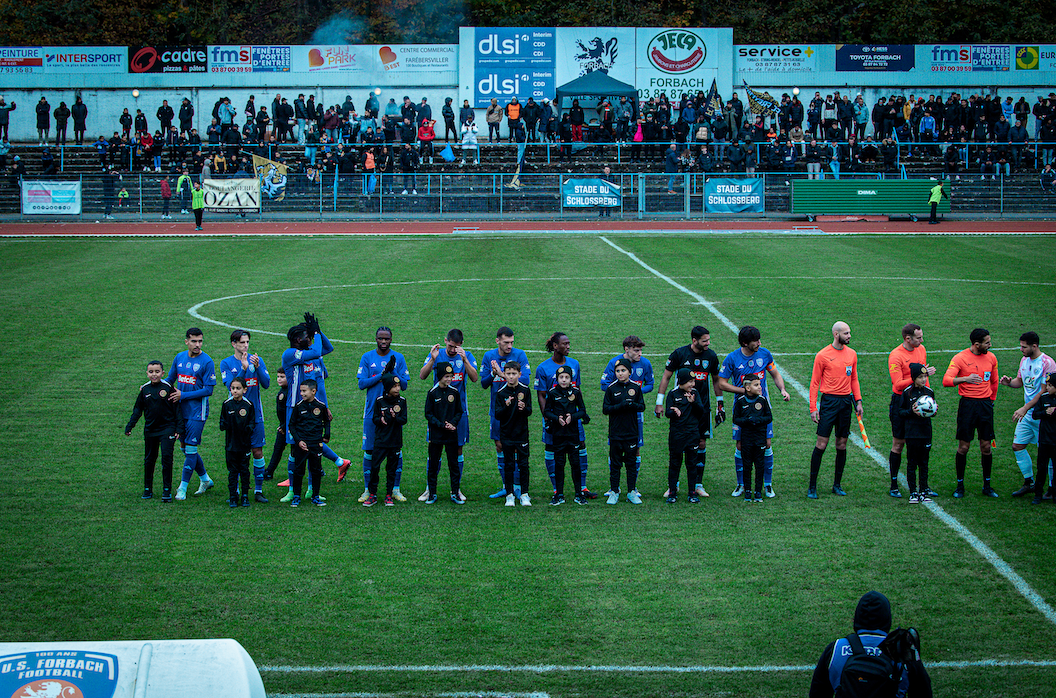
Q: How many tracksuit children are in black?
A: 13